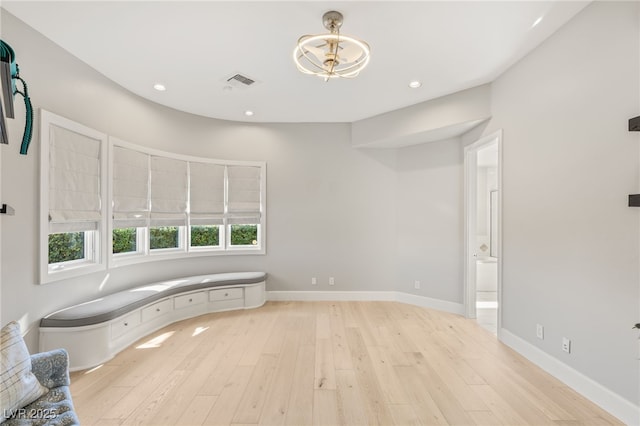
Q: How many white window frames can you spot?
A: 5